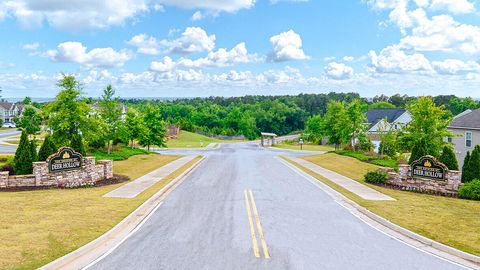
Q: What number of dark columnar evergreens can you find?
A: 8